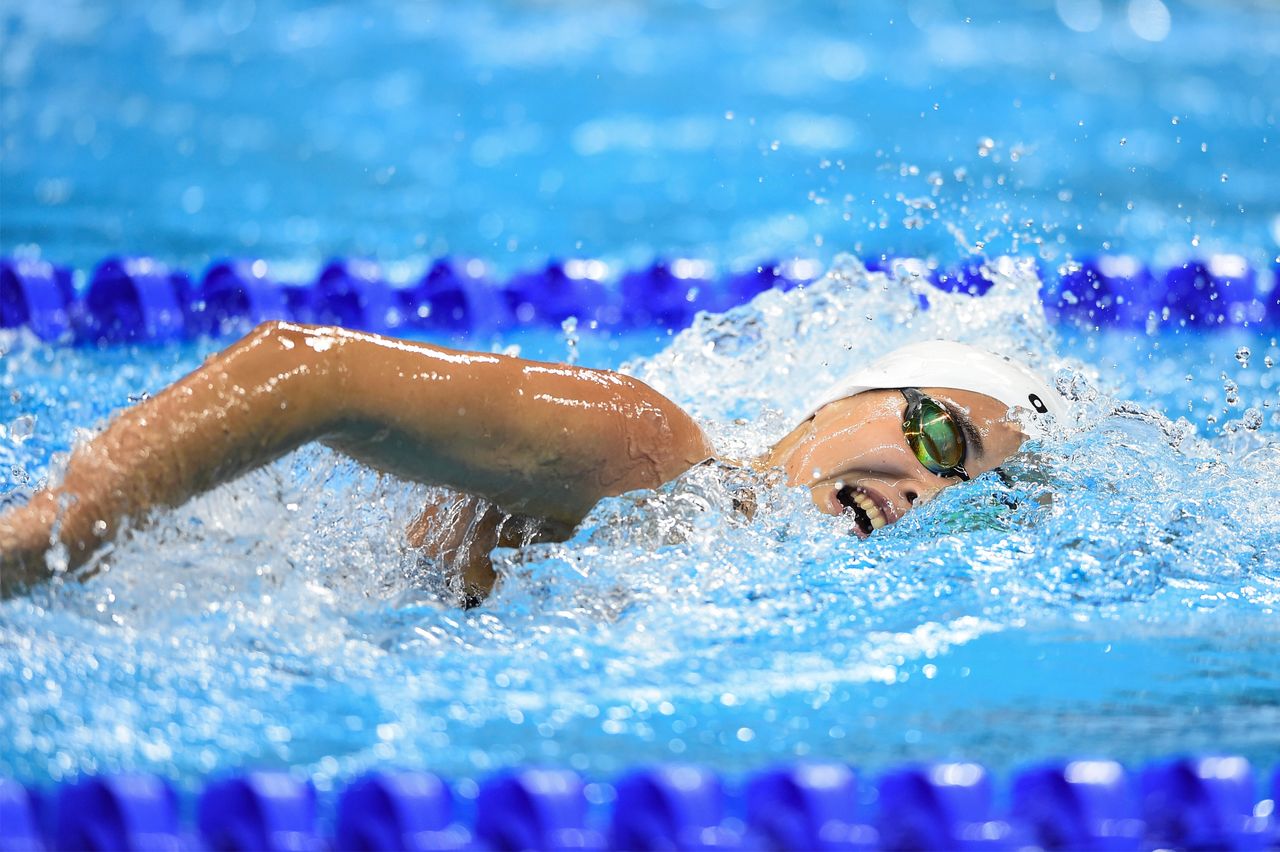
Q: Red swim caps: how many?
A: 0